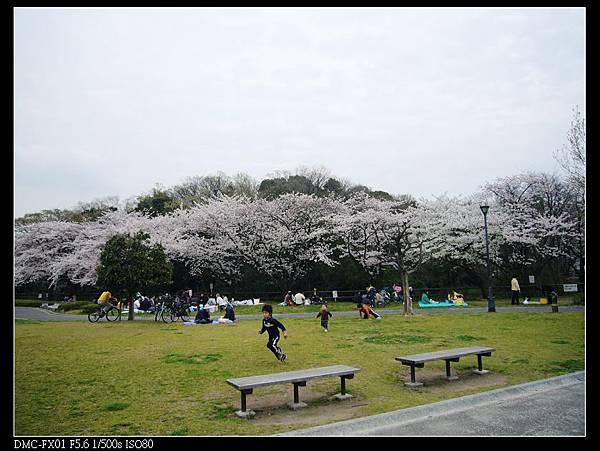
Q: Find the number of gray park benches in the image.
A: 2